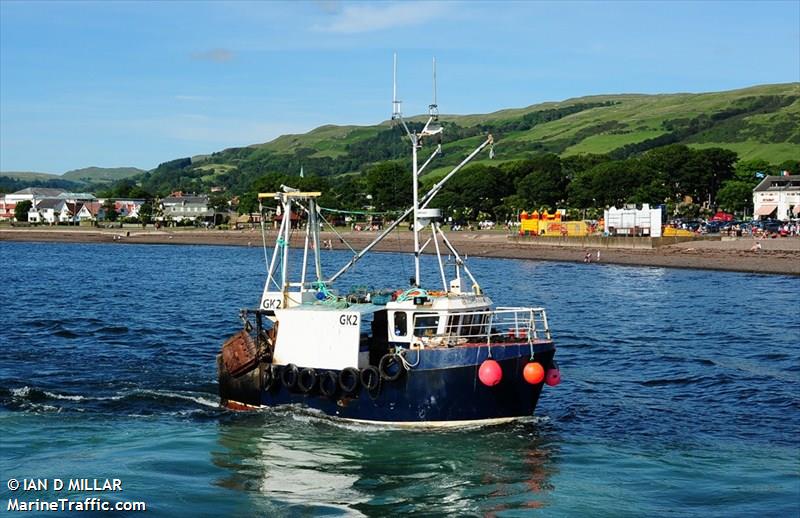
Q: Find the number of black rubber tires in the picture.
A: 7